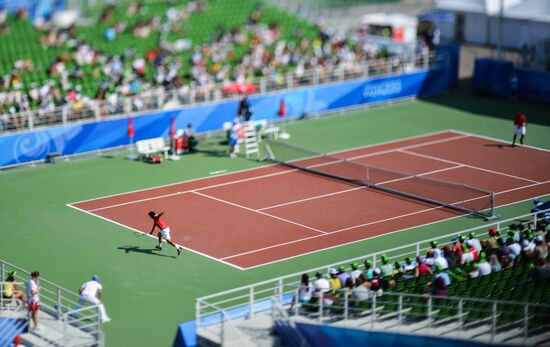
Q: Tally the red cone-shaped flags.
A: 3